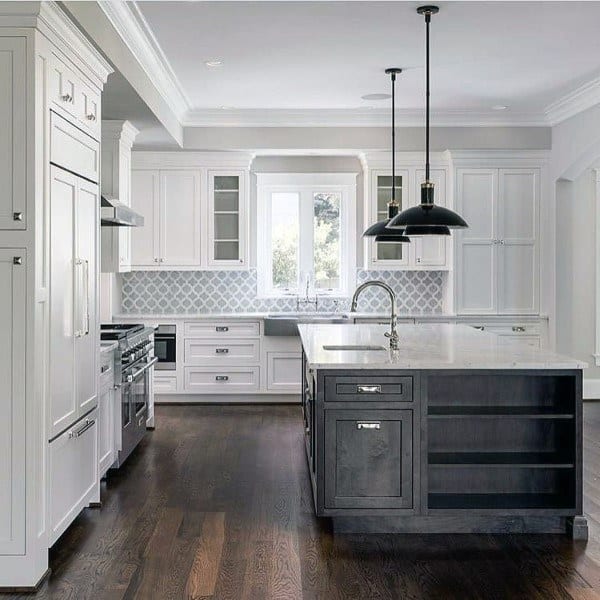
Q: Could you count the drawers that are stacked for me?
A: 3